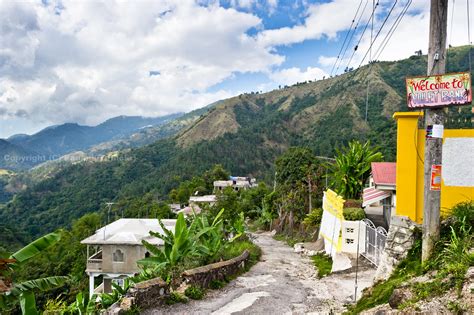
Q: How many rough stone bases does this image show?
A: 1